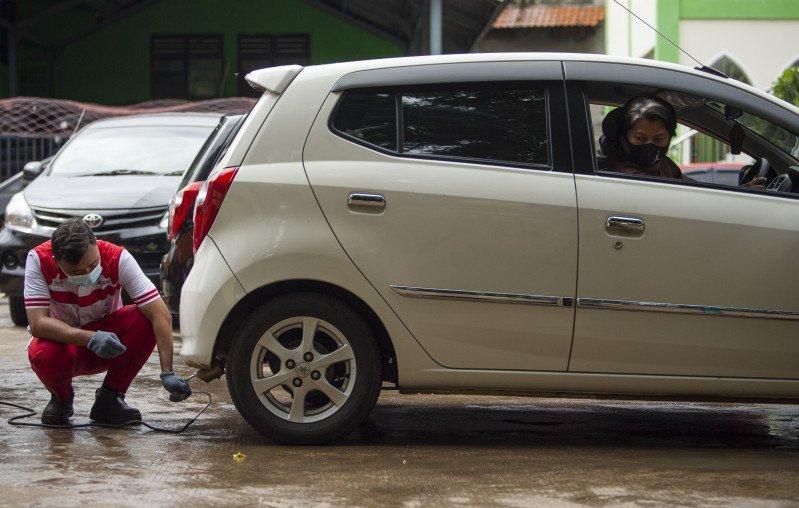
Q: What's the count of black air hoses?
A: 1